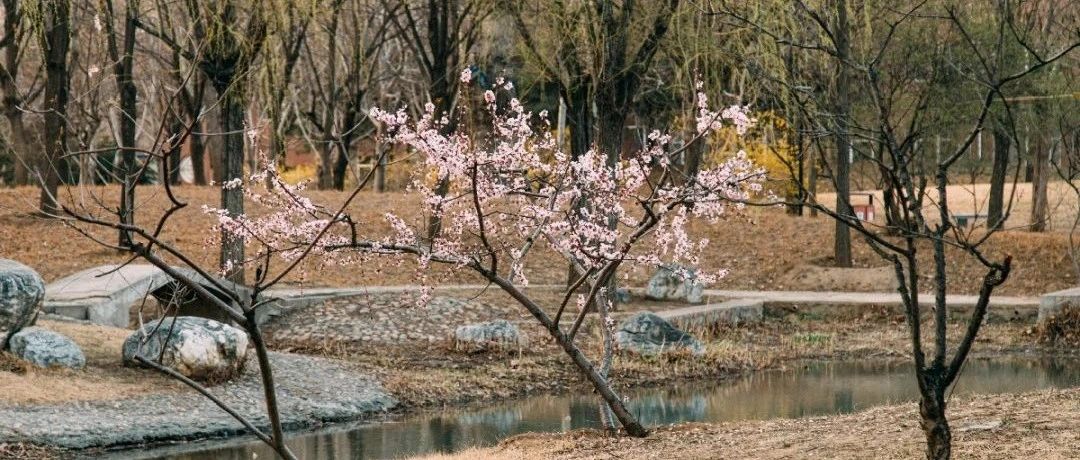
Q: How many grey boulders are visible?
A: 6